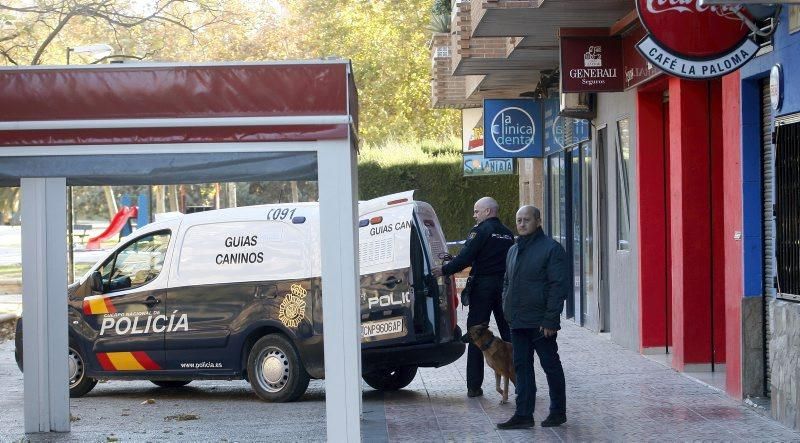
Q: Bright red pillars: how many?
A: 3